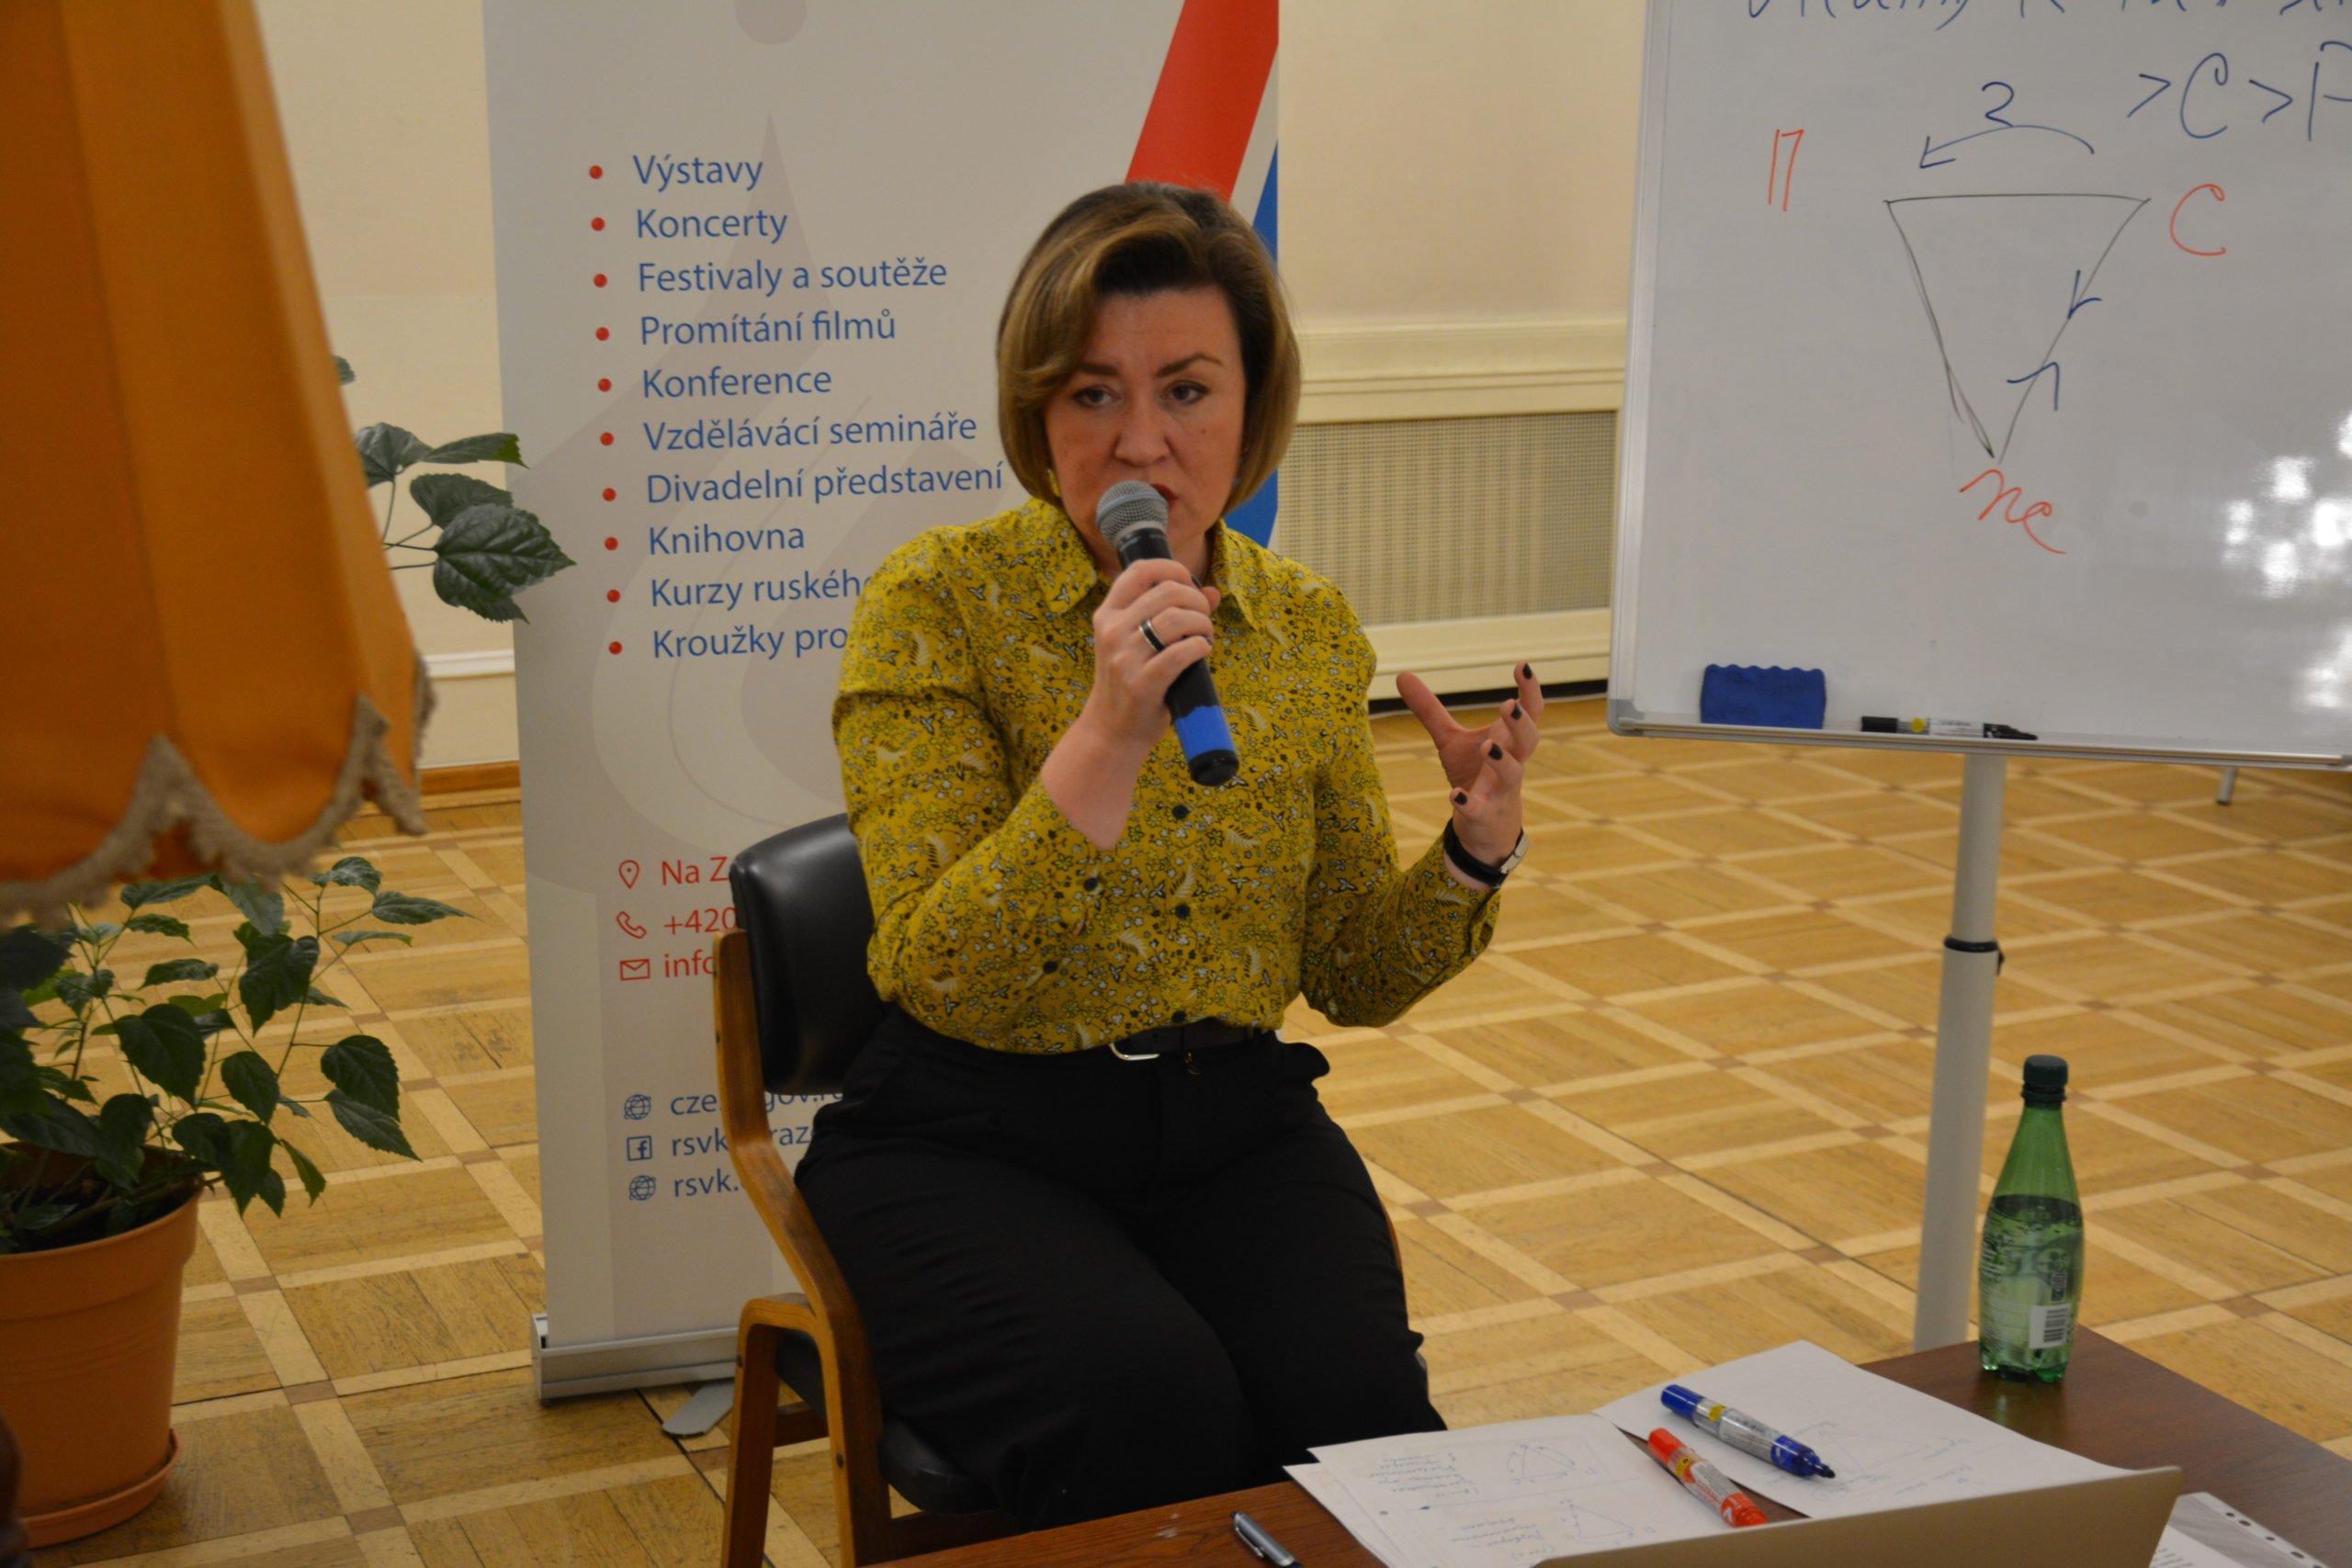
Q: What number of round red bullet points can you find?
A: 10